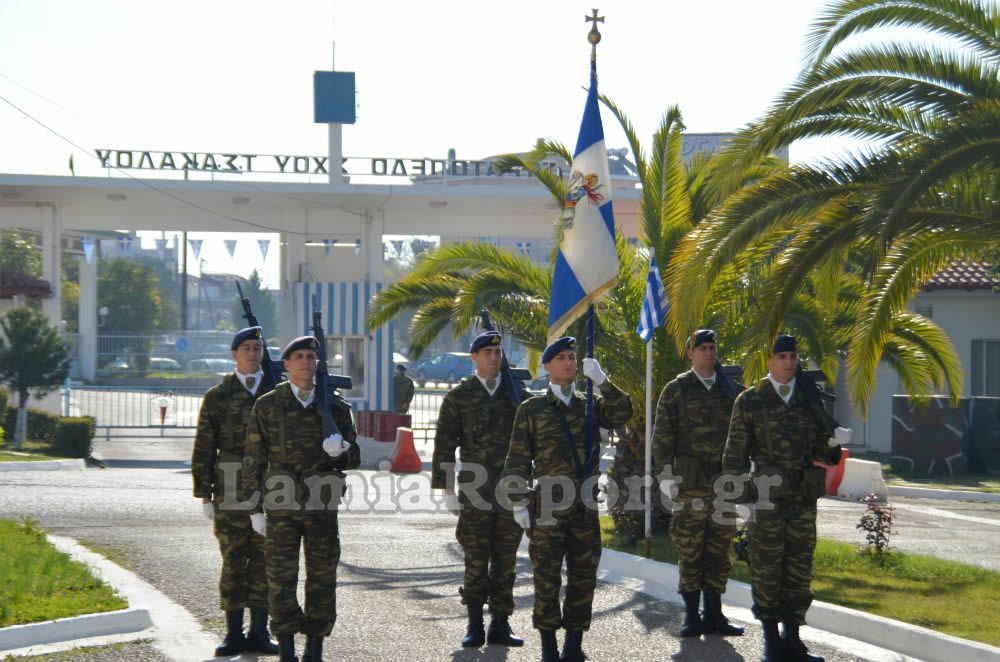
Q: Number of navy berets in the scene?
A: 6